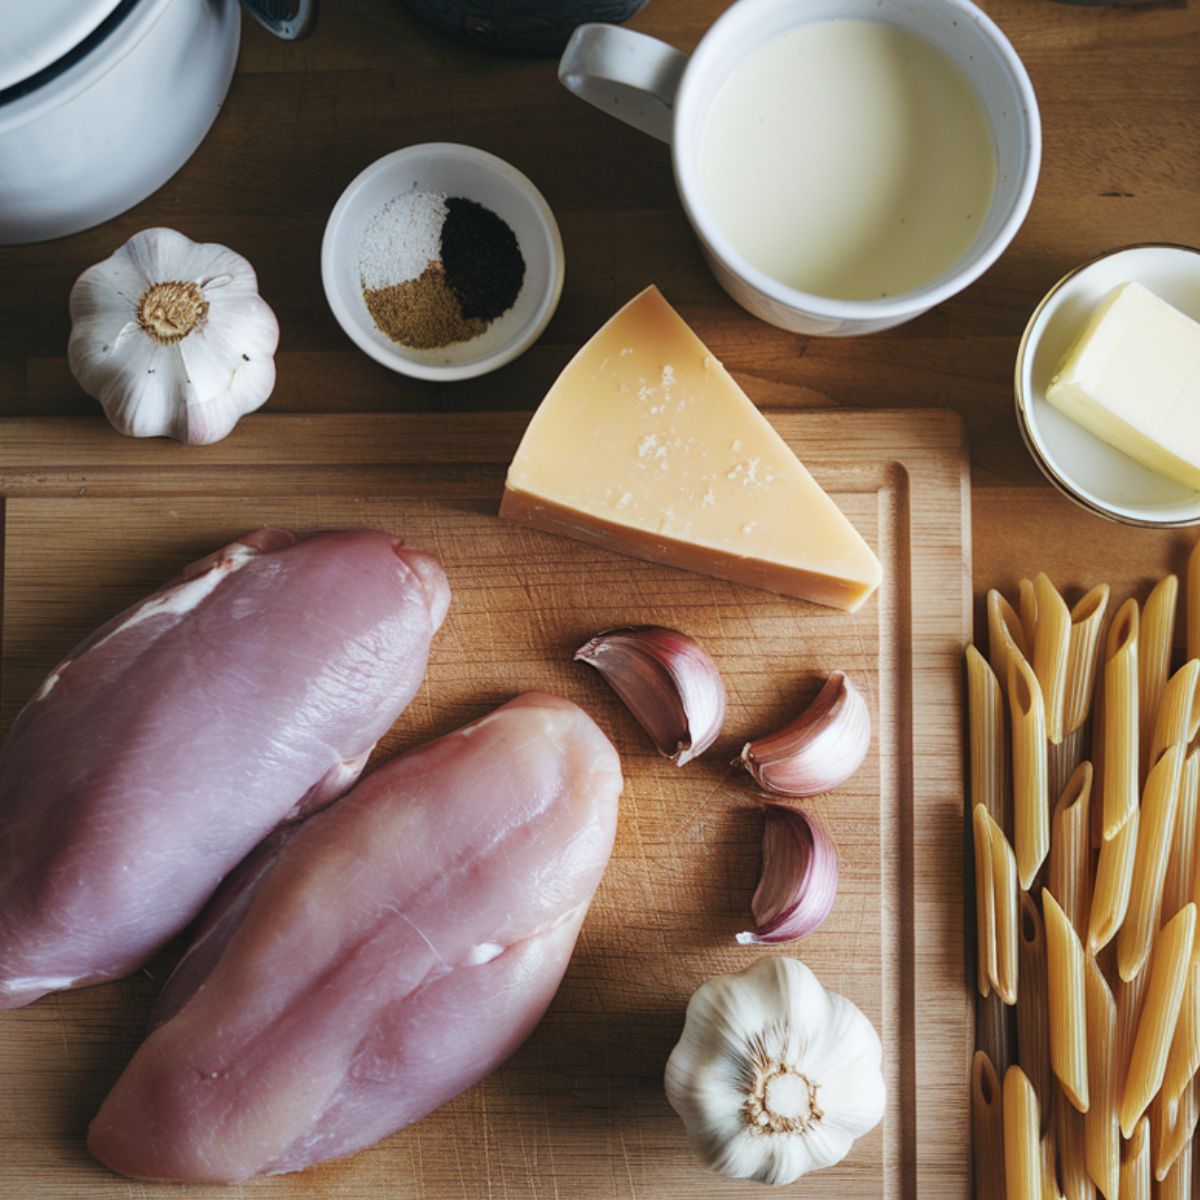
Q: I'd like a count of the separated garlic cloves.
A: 3